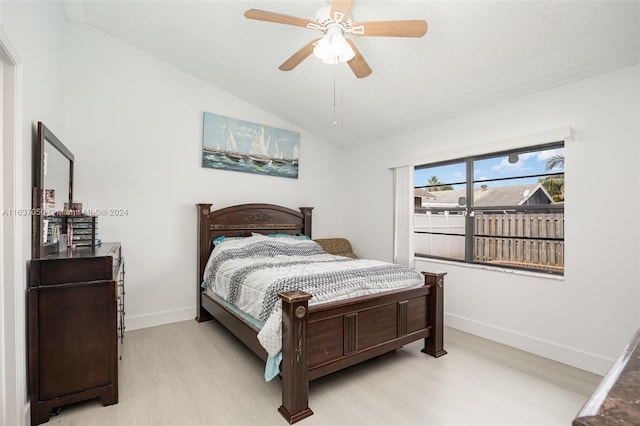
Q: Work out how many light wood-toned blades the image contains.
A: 5